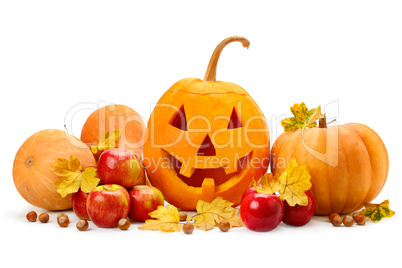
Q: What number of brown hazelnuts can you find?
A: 13